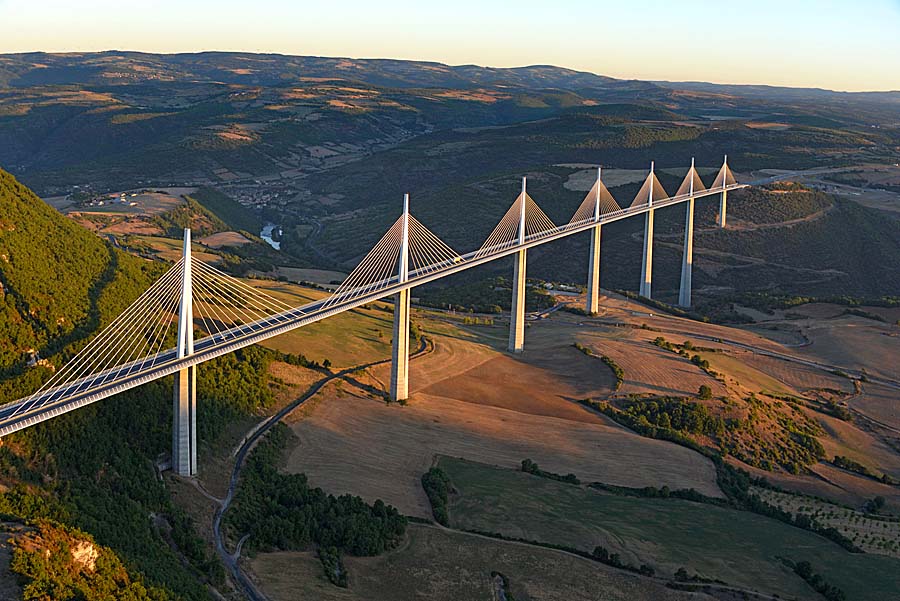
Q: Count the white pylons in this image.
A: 7